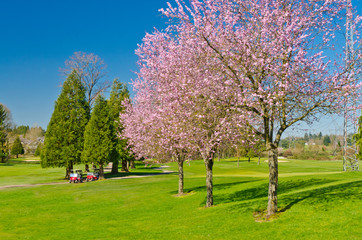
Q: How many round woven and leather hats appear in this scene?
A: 0